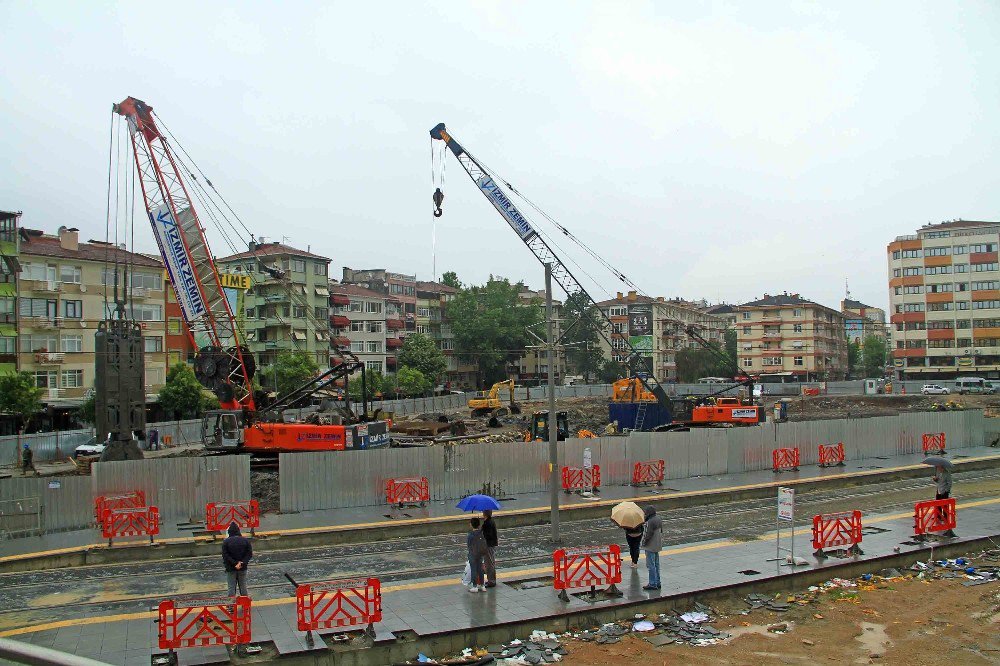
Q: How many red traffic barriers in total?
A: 14